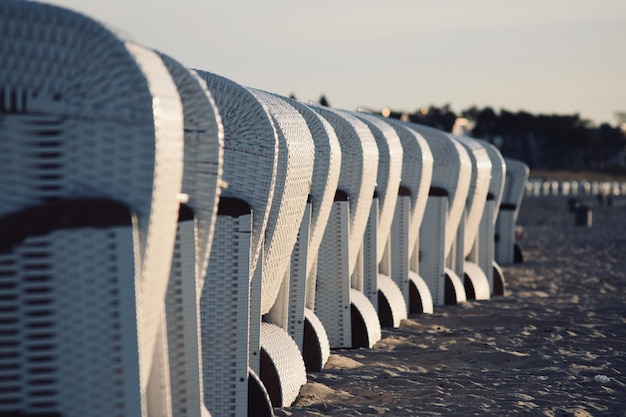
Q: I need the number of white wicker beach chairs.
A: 12